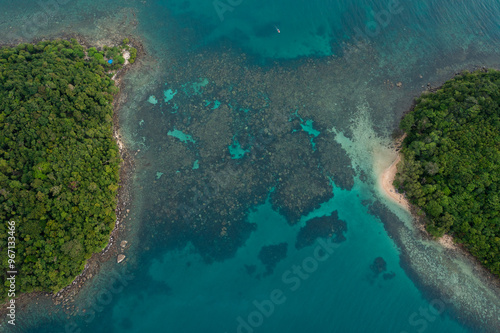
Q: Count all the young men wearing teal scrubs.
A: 0